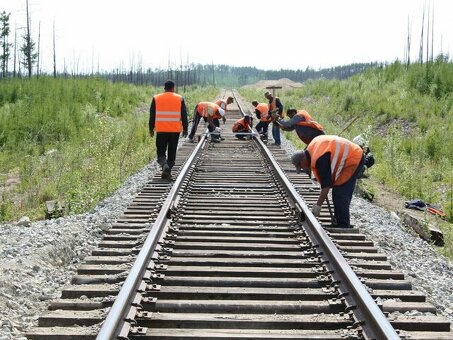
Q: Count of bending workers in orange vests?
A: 6